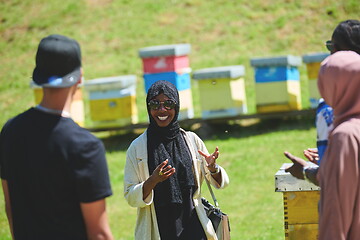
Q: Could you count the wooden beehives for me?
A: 7